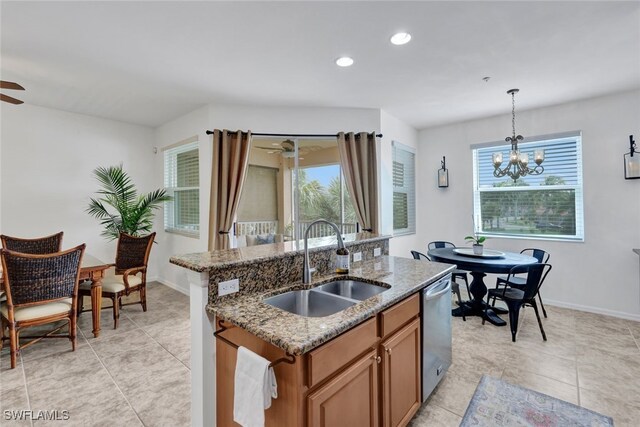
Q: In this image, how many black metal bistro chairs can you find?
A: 4